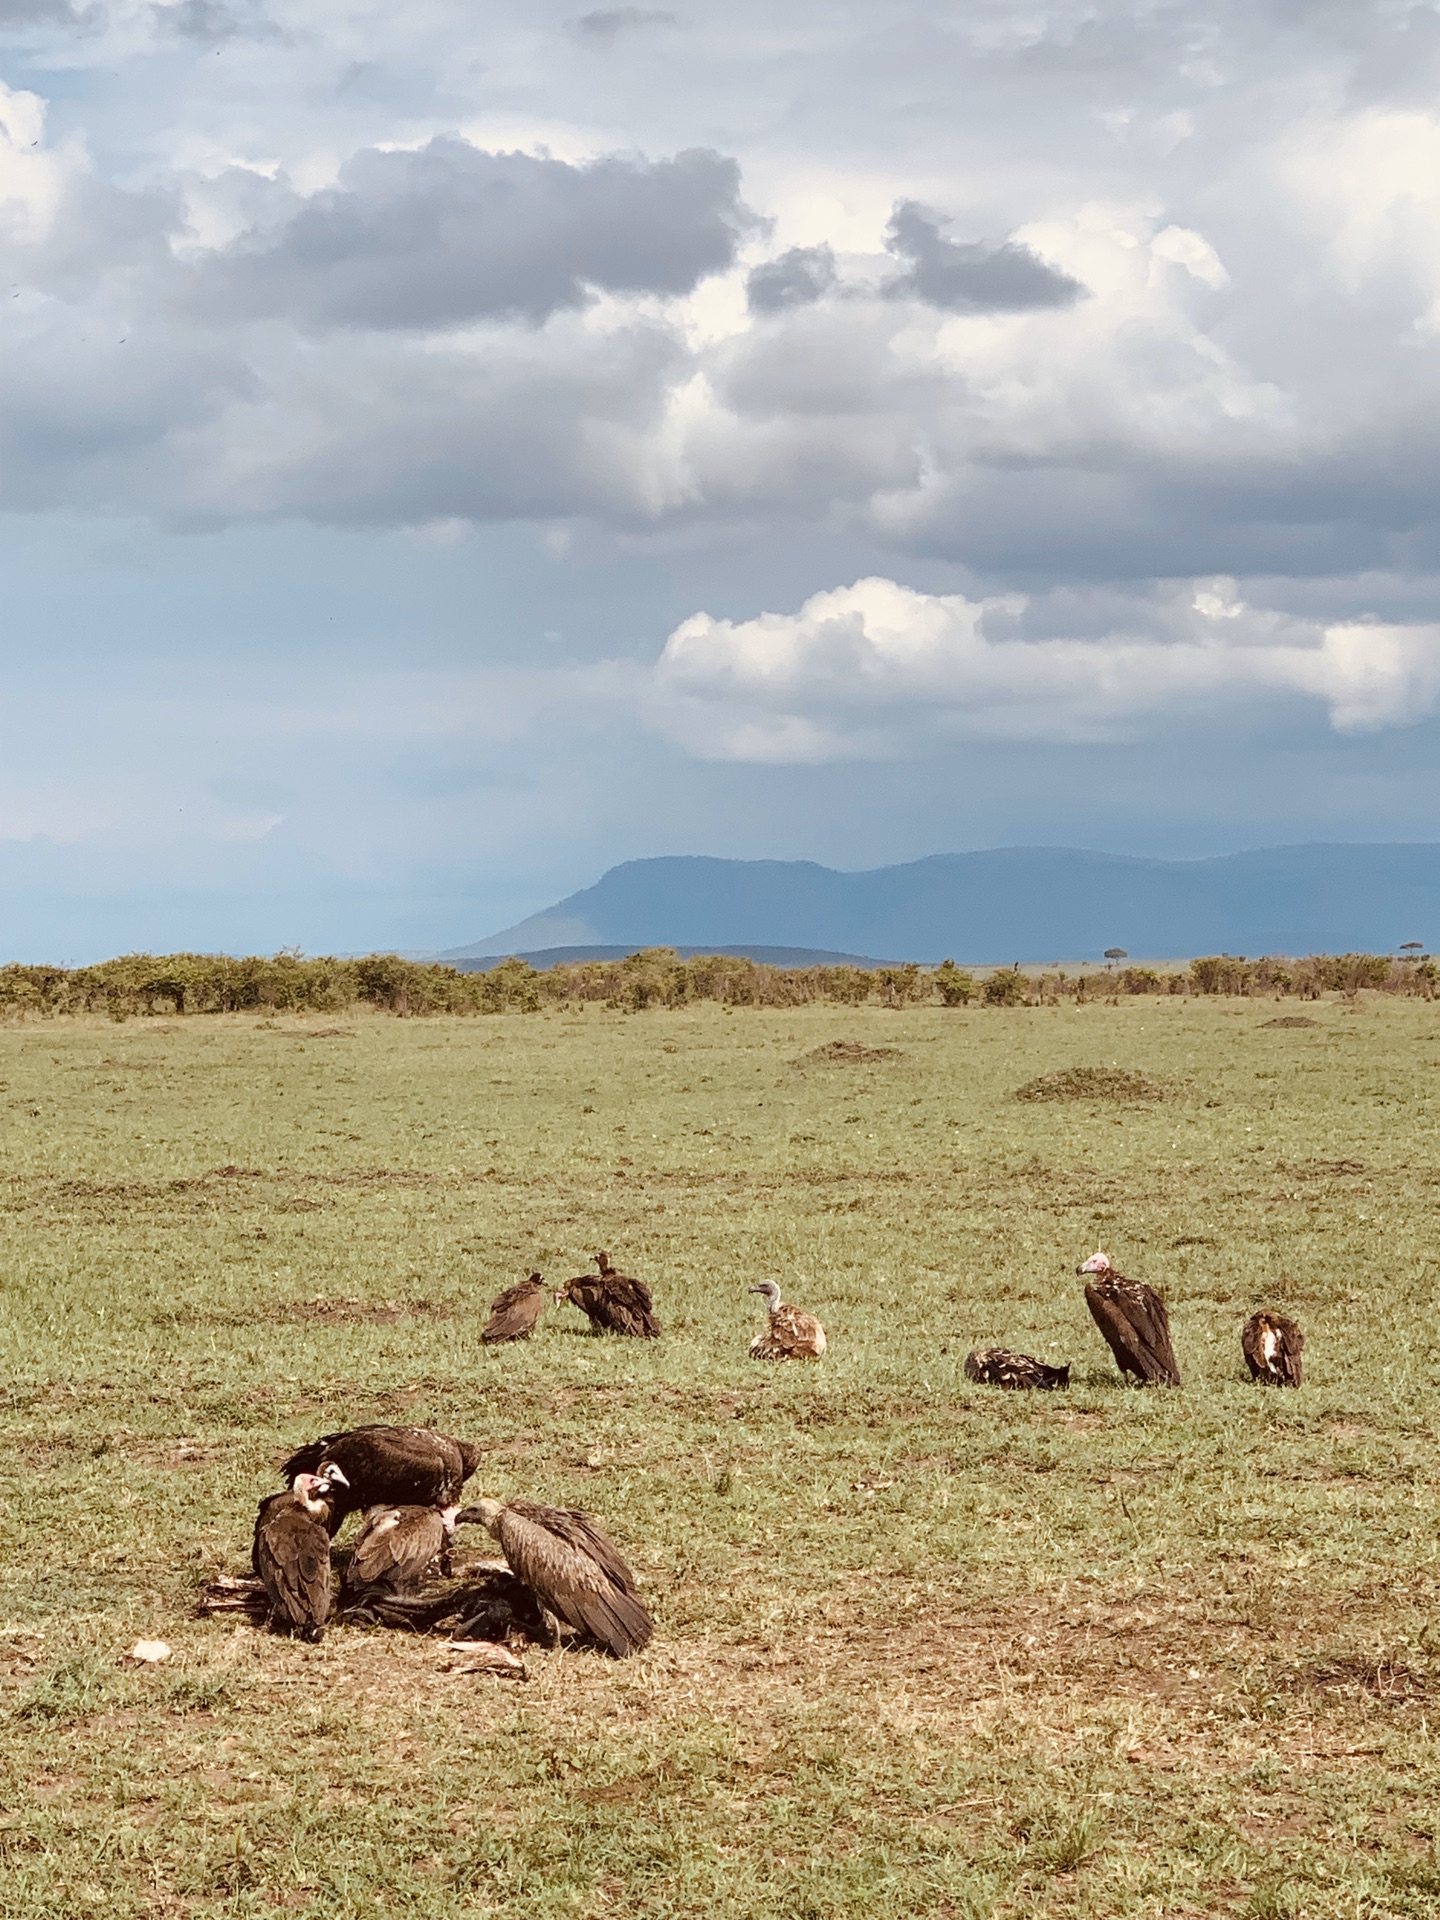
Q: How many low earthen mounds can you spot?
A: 3